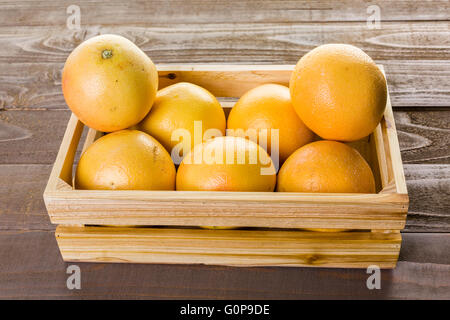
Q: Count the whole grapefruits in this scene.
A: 7